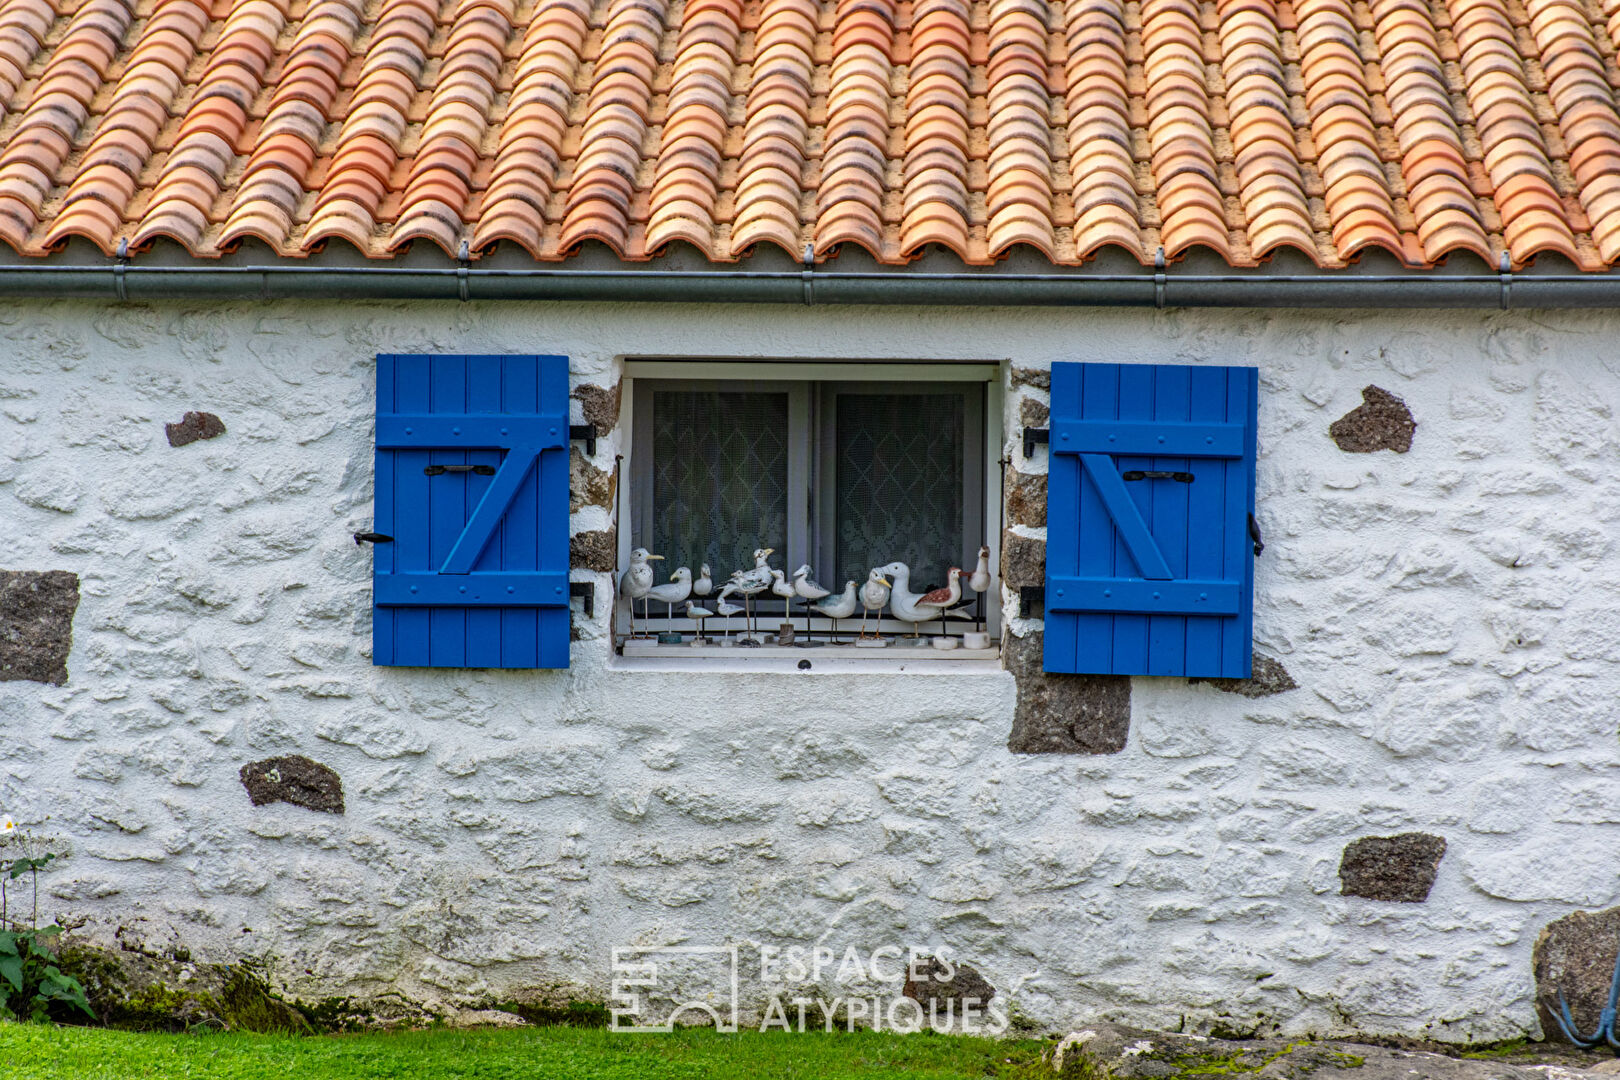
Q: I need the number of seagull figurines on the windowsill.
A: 14